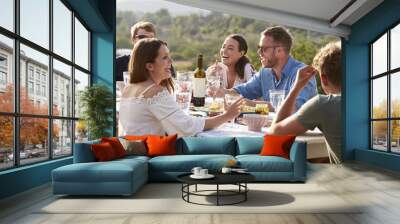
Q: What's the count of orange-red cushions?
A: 5